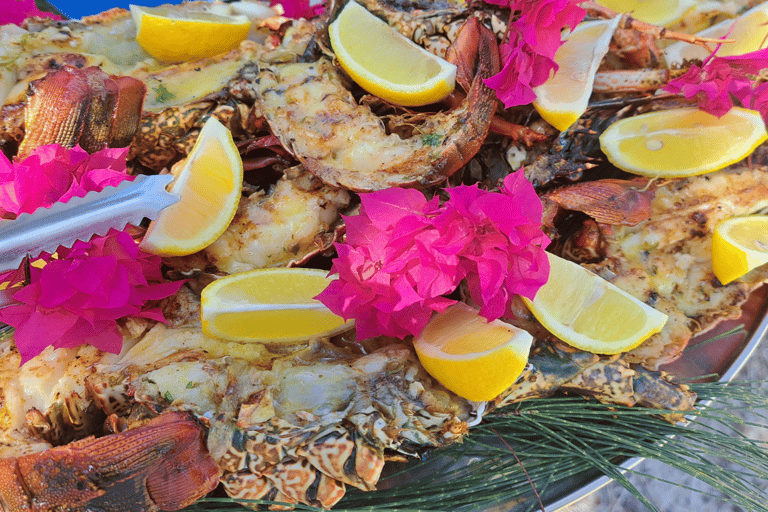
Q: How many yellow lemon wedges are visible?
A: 11